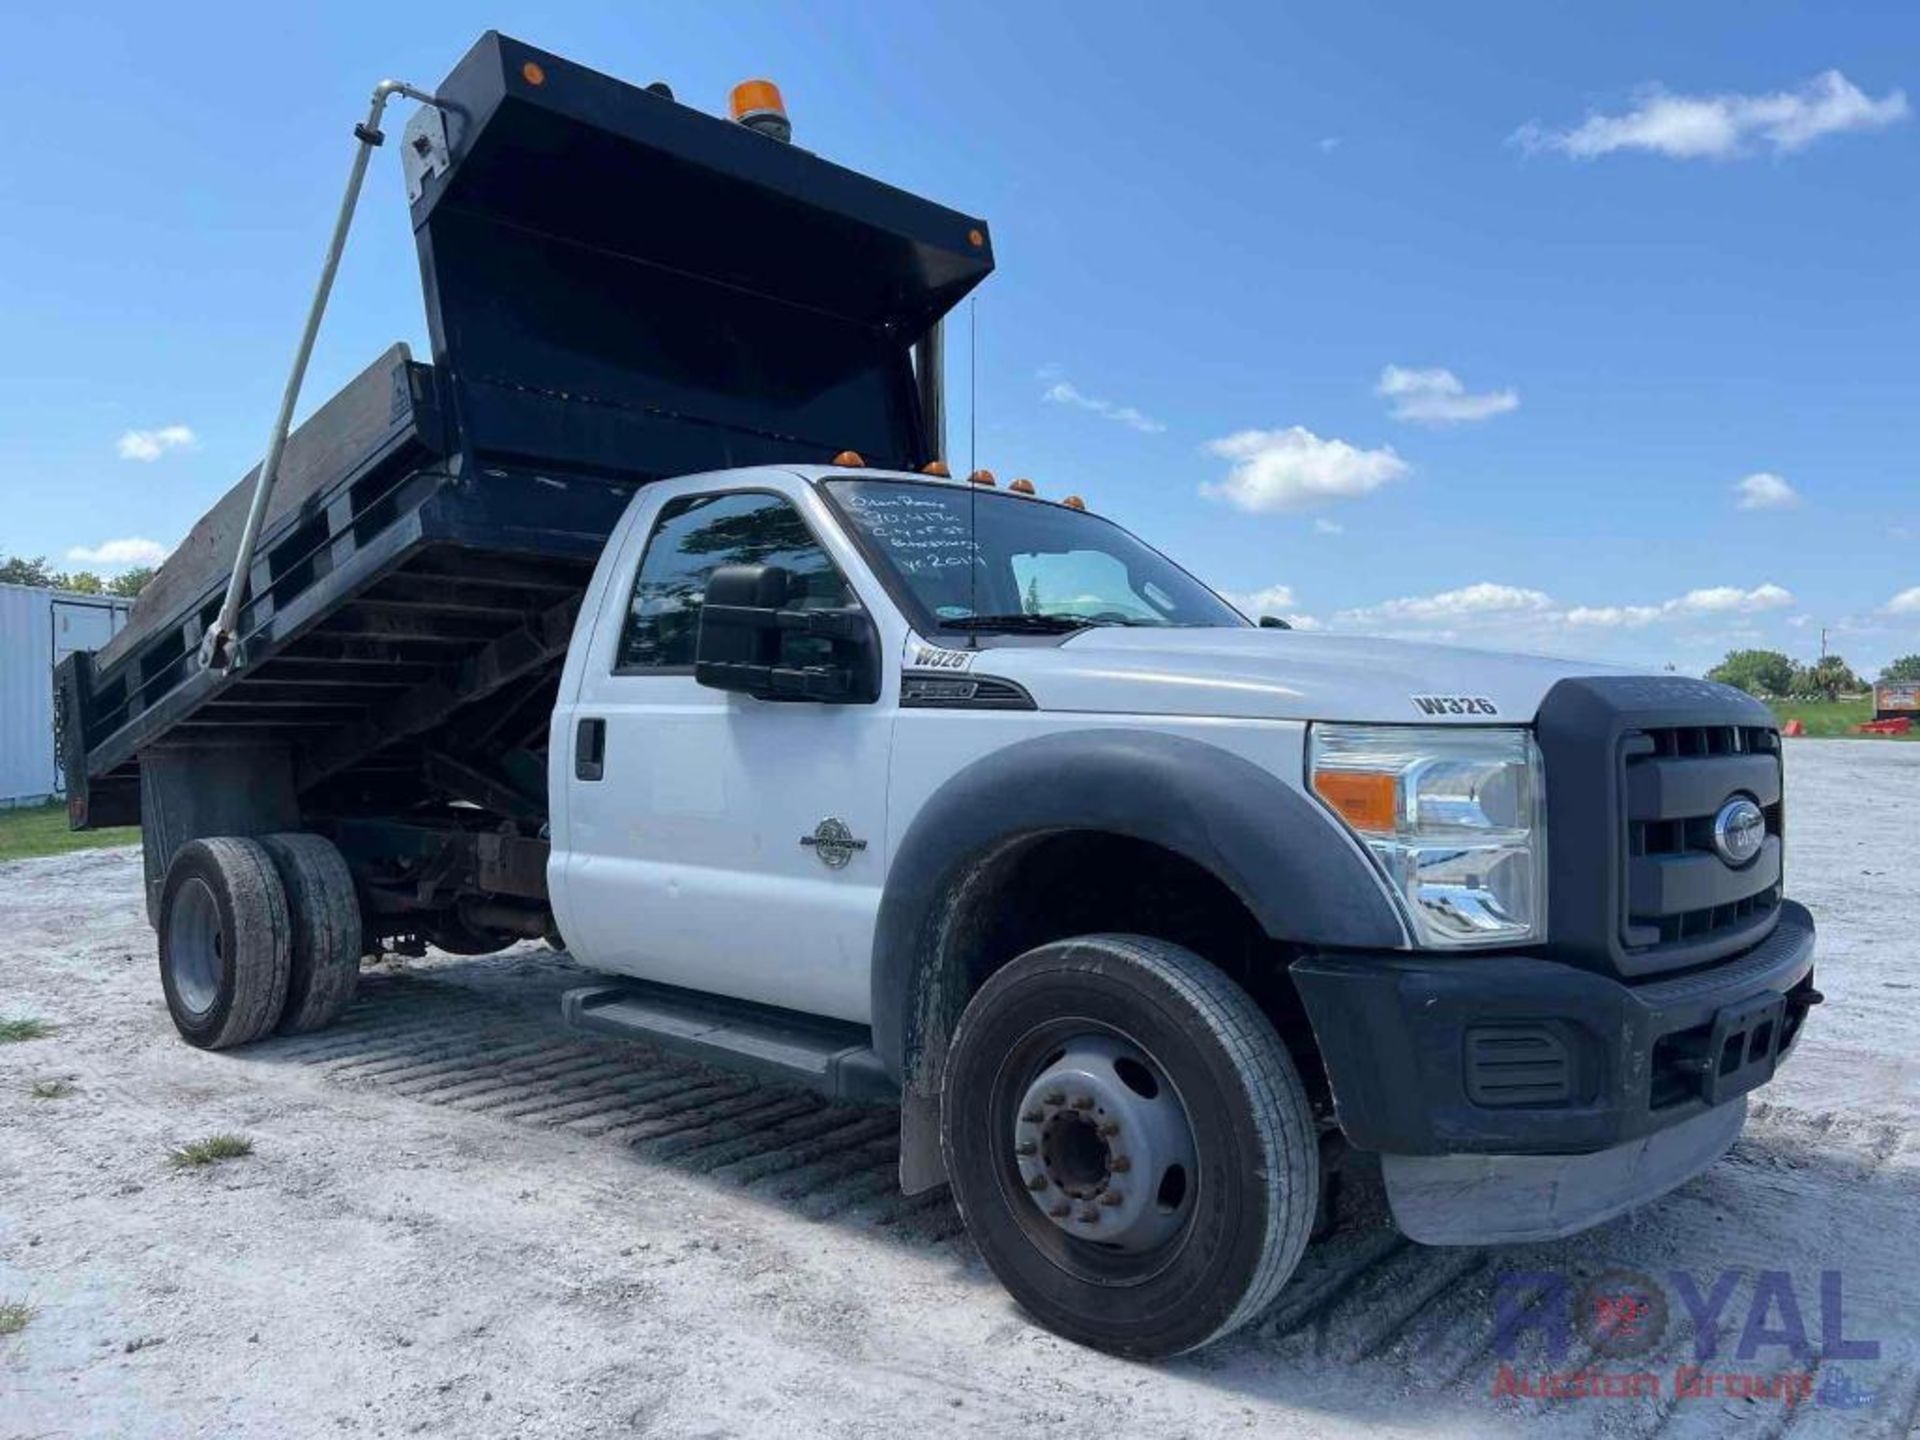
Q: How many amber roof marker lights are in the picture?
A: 5